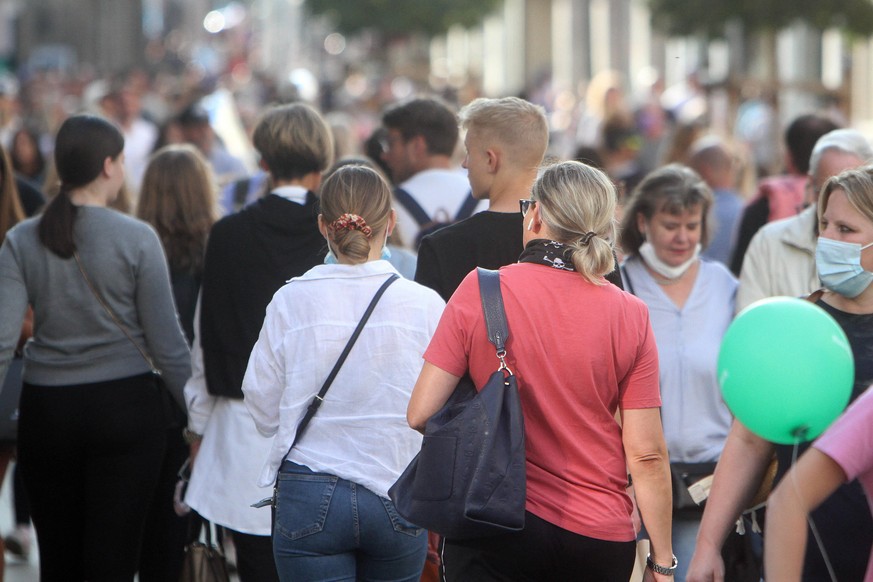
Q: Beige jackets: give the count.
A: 1